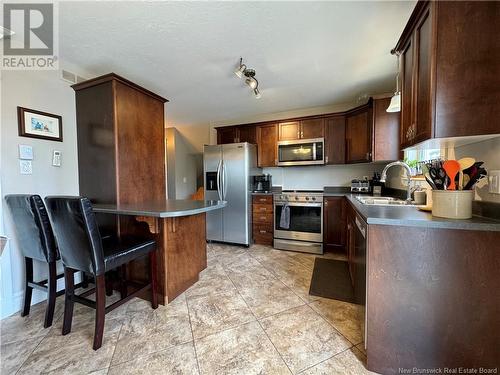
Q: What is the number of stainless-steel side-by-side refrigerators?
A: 1